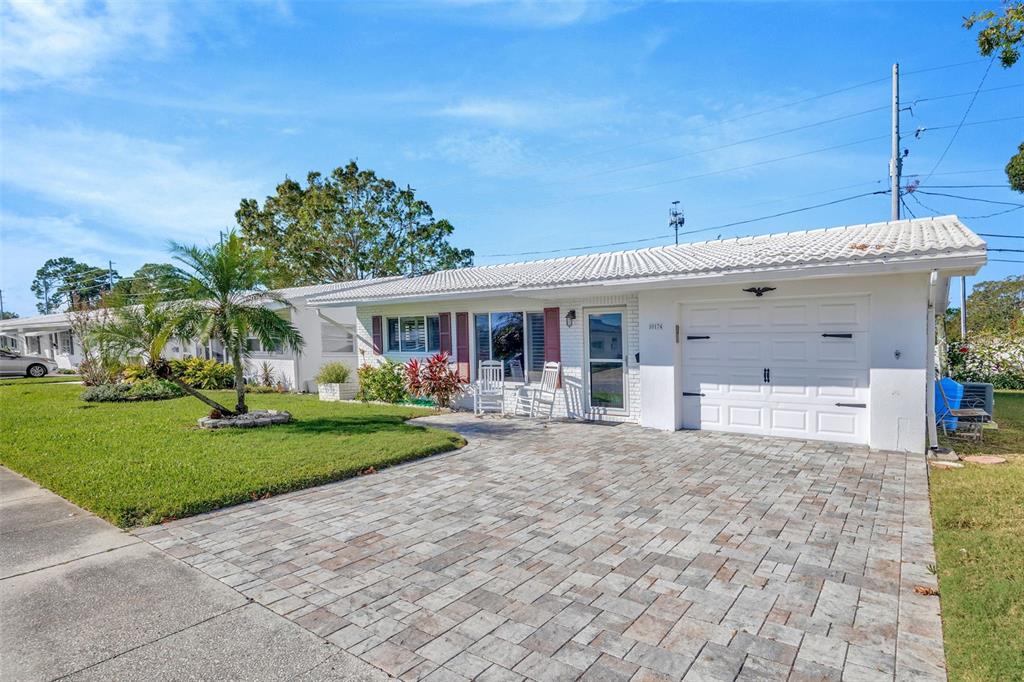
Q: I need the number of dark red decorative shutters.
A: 4